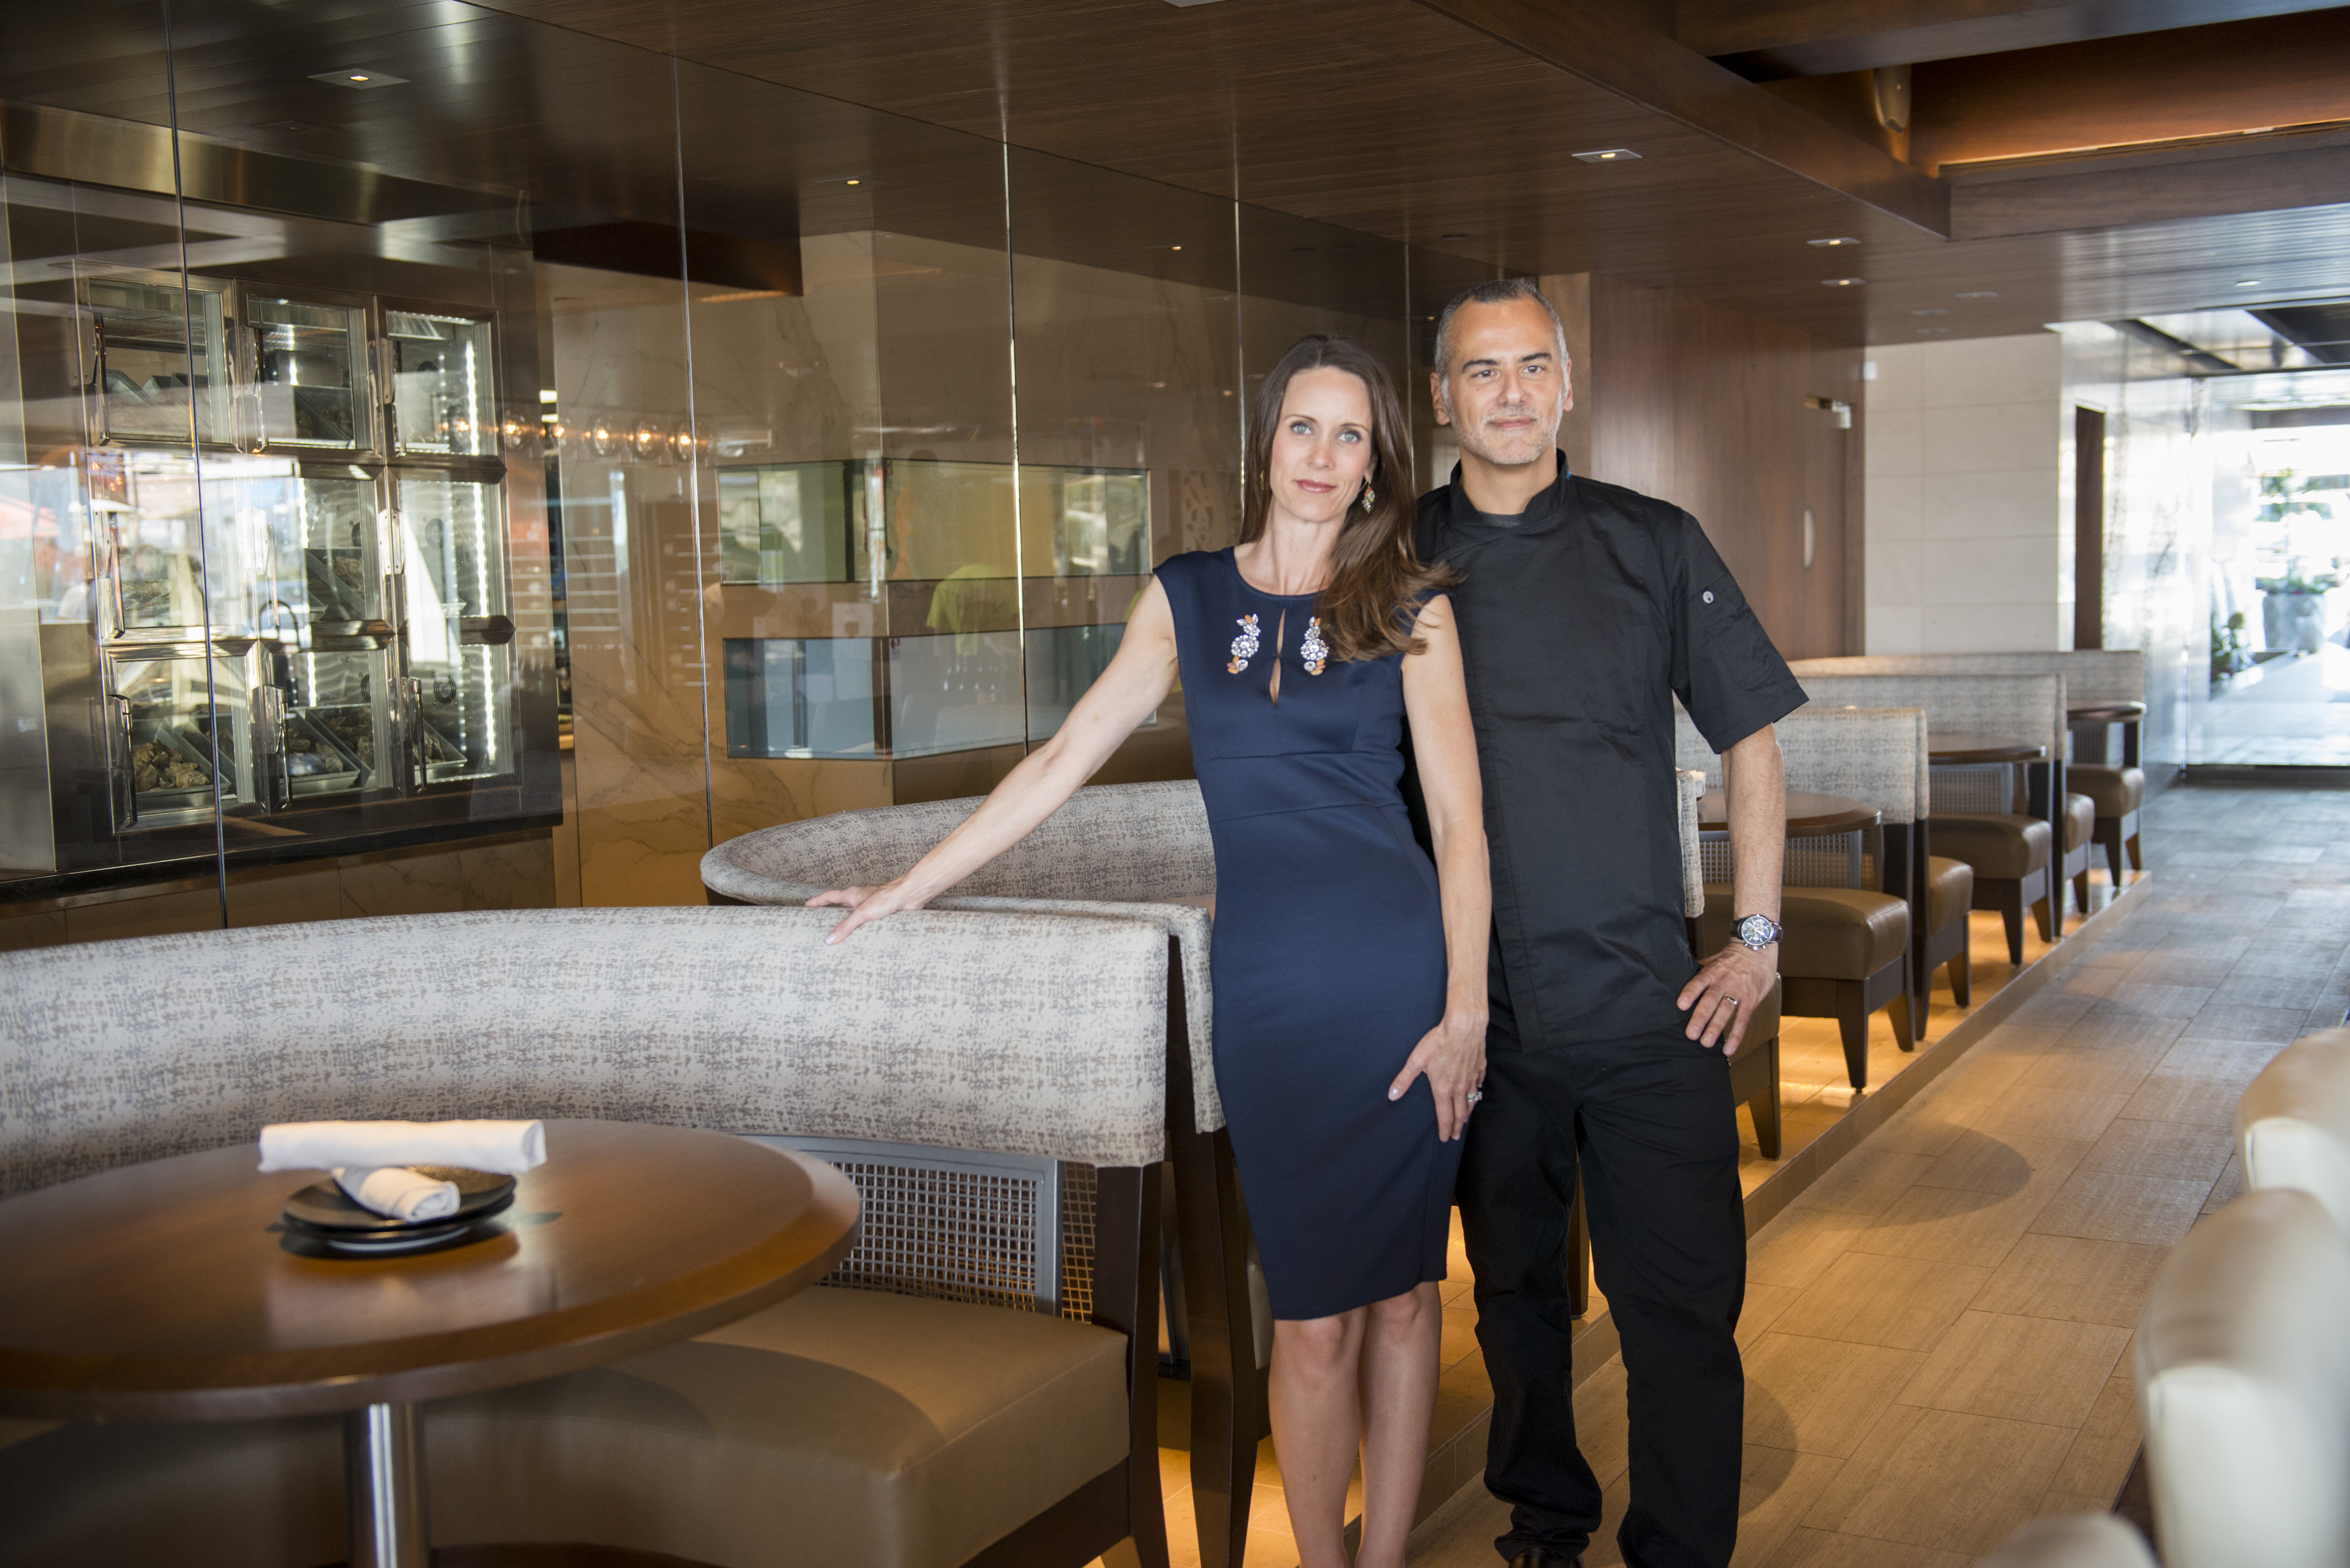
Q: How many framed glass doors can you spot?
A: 9